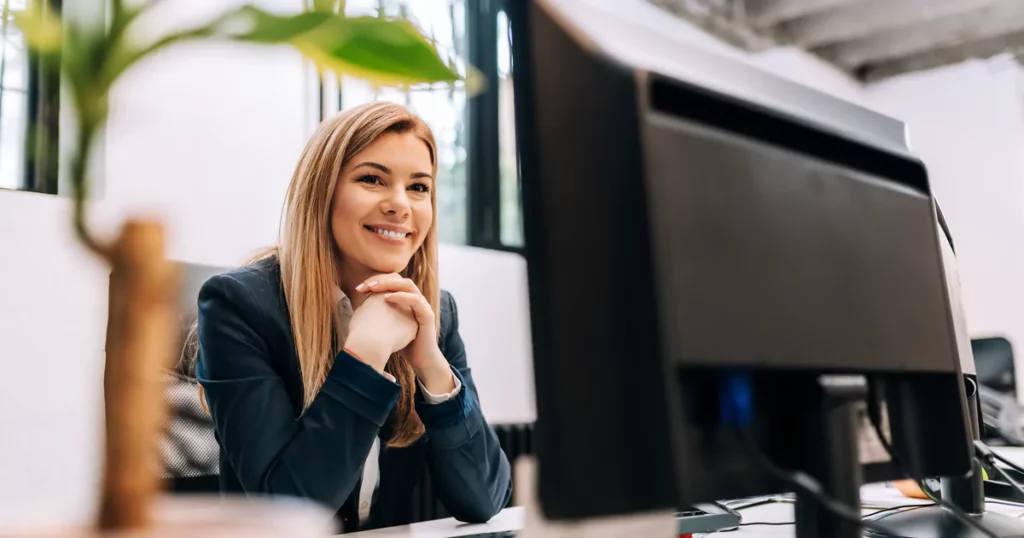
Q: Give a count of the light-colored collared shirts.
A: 1